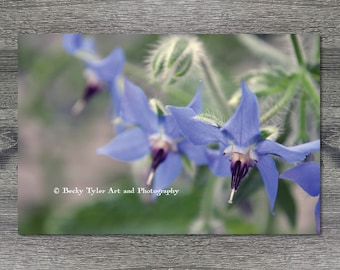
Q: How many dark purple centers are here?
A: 3